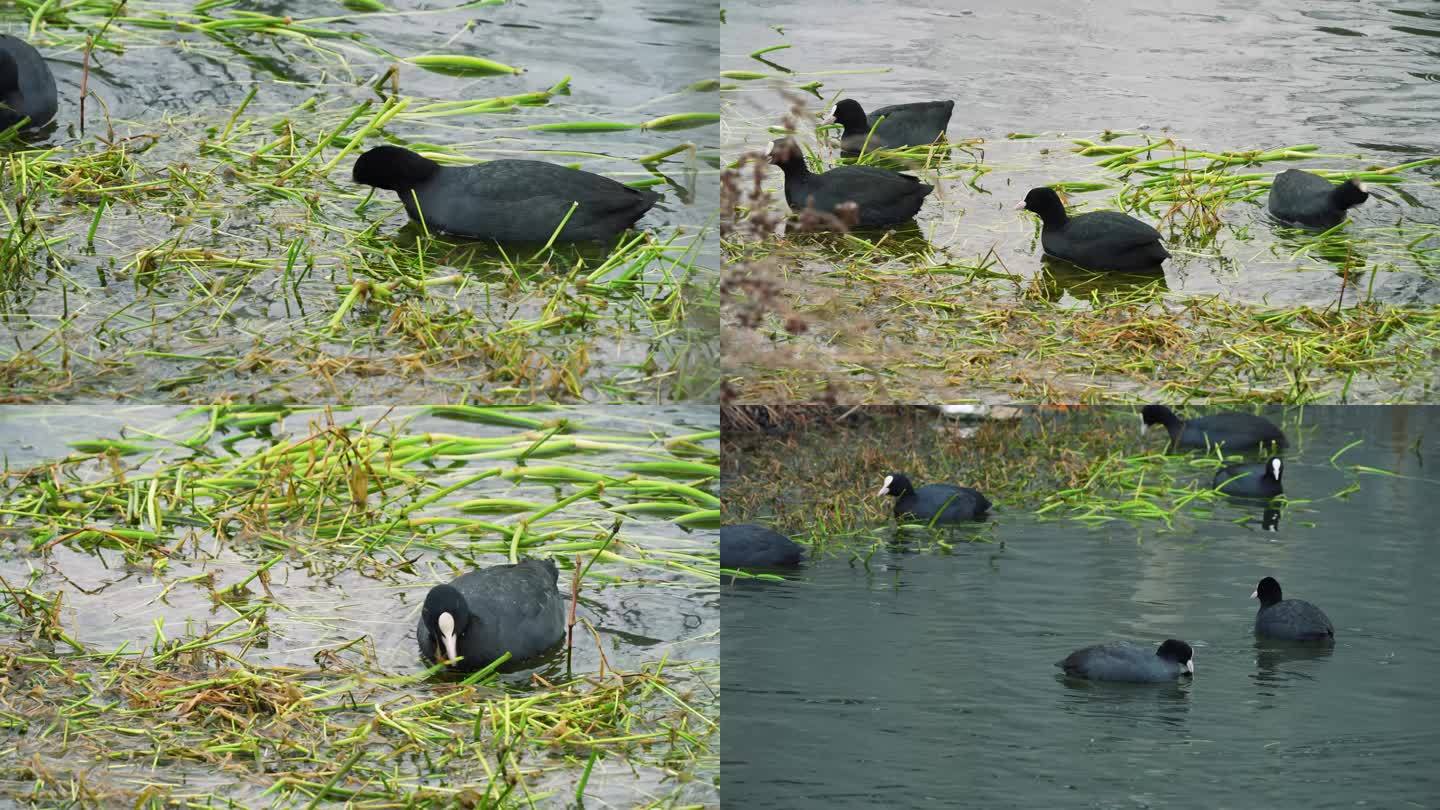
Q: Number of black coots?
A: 13